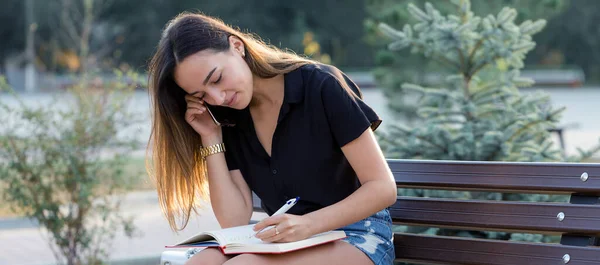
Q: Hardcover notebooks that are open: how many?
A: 1